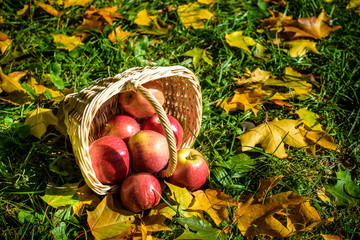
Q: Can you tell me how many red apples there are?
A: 7